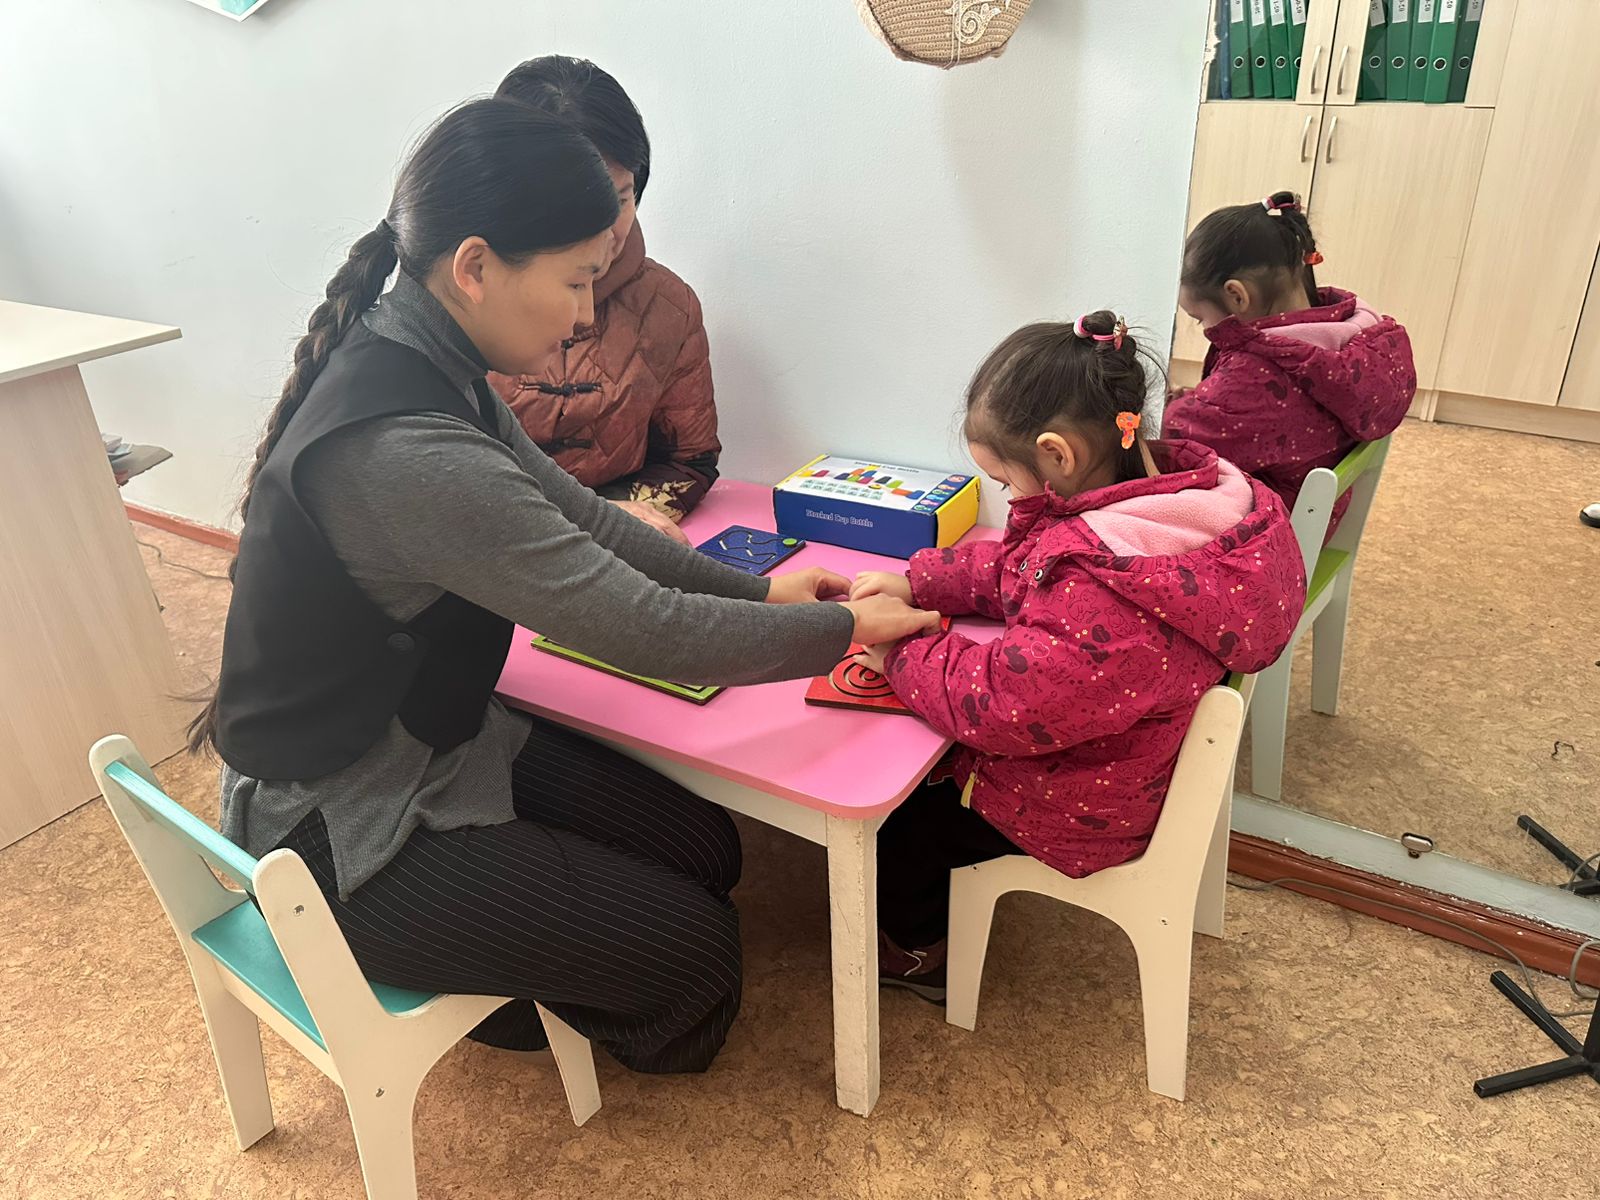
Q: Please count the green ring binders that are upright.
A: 9